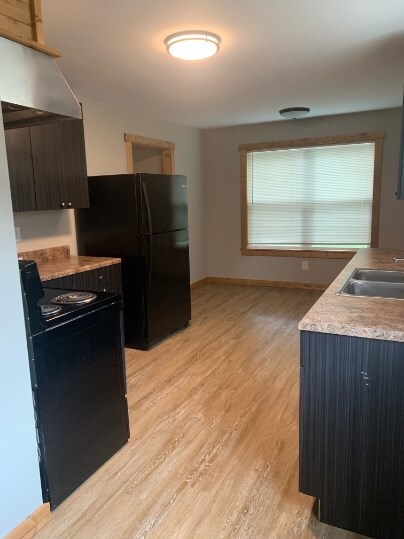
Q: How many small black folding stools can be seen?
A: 0